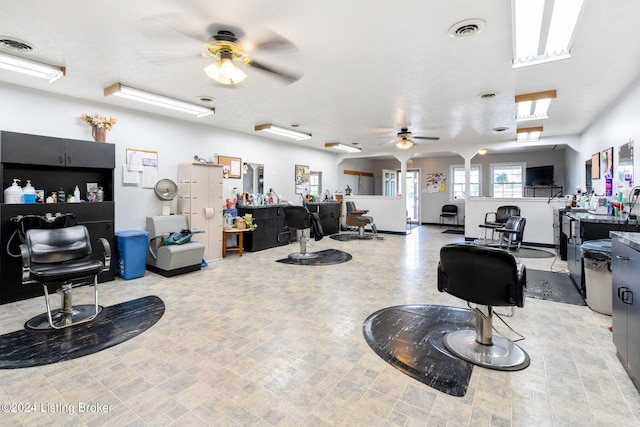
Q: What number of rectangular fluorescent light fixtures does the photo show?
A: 7